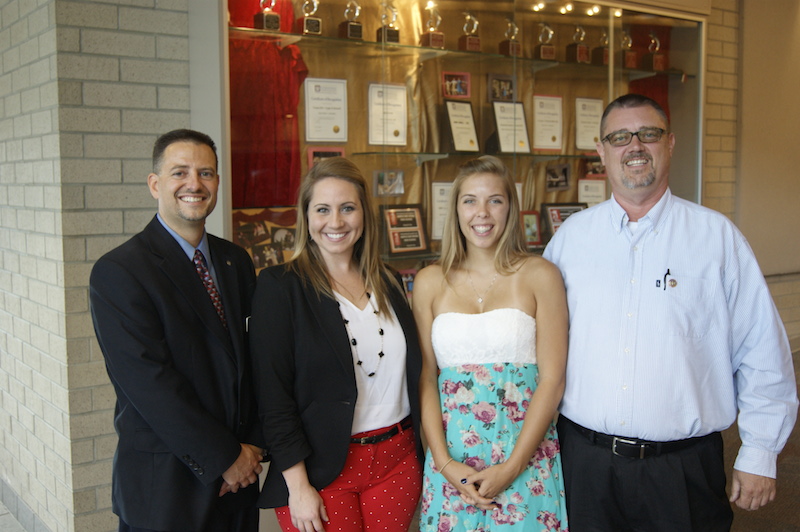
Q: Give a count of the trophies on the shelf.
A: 12